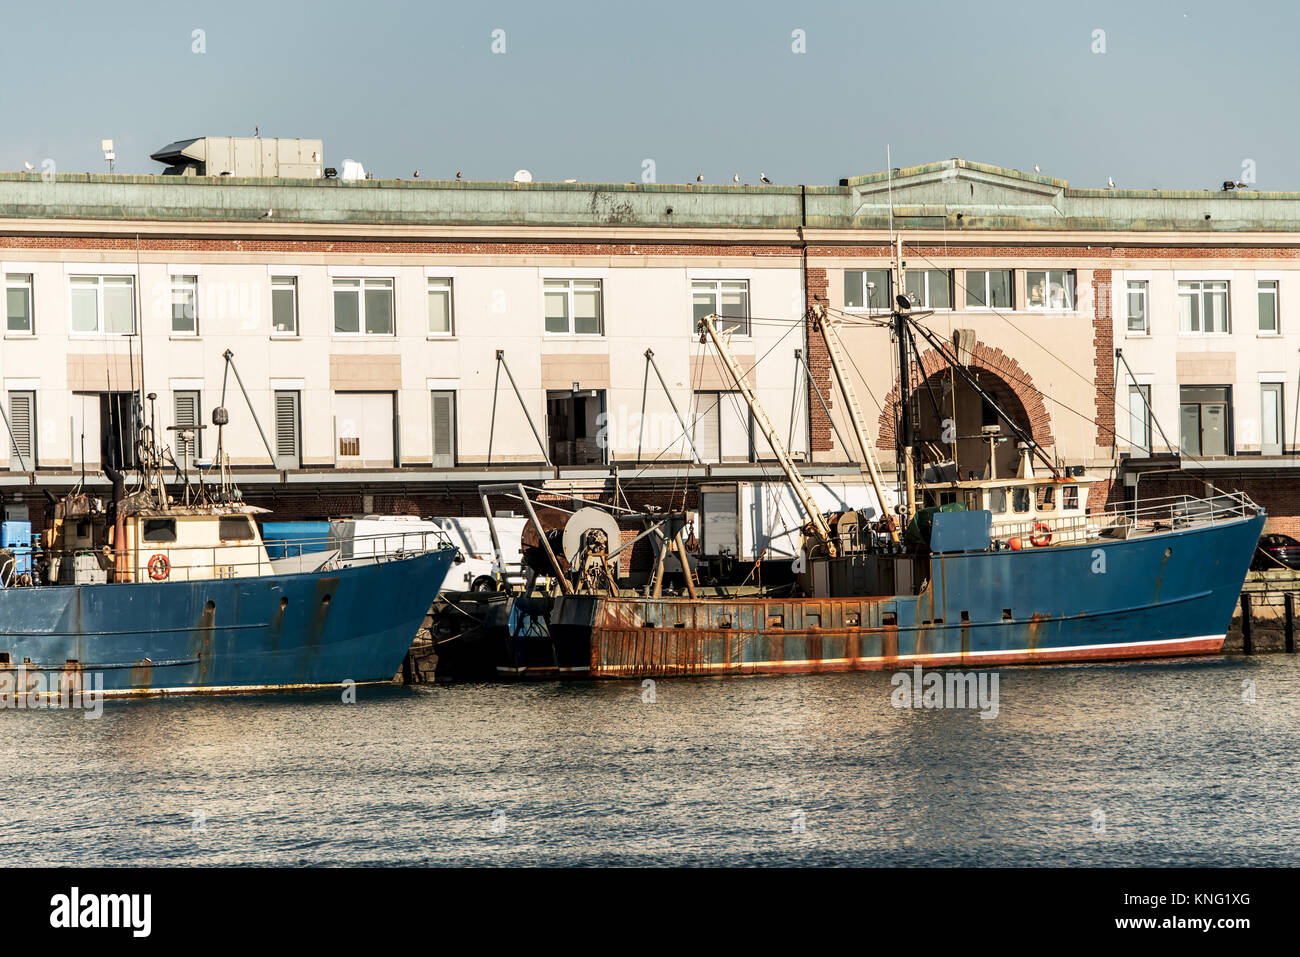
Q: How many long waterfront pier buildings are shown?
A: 1